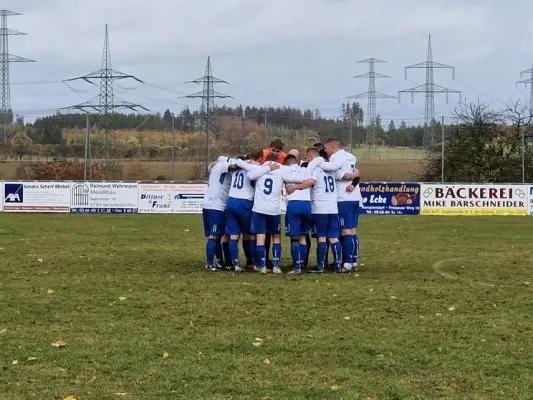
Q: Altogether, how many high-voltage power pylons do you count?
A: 6